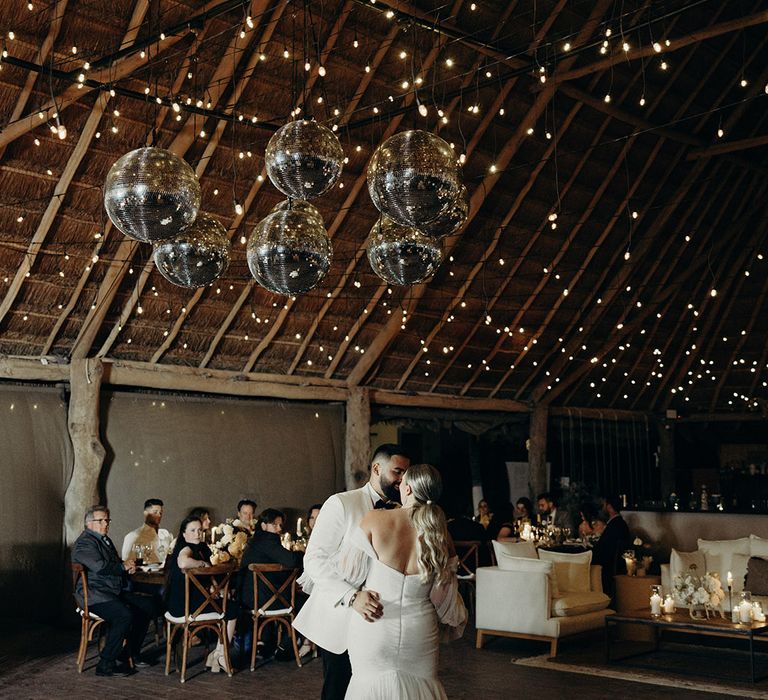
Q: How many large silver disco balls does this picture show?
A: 8